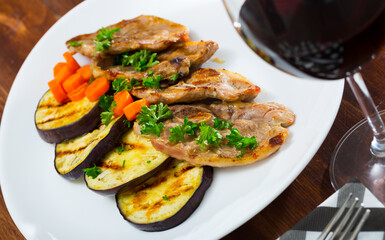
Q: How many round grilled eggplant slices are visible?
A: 4